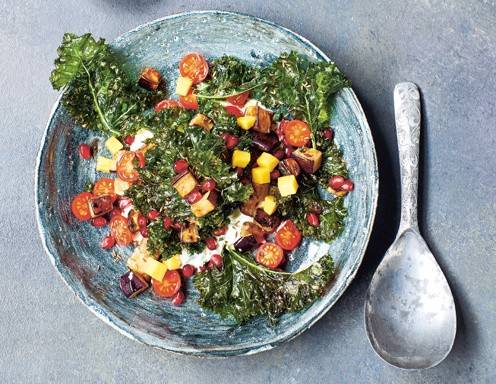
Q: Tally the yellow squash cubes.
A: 11